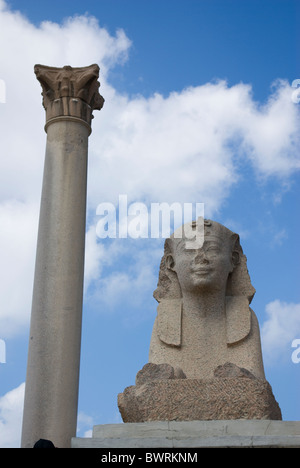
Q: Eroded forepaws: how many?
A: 2